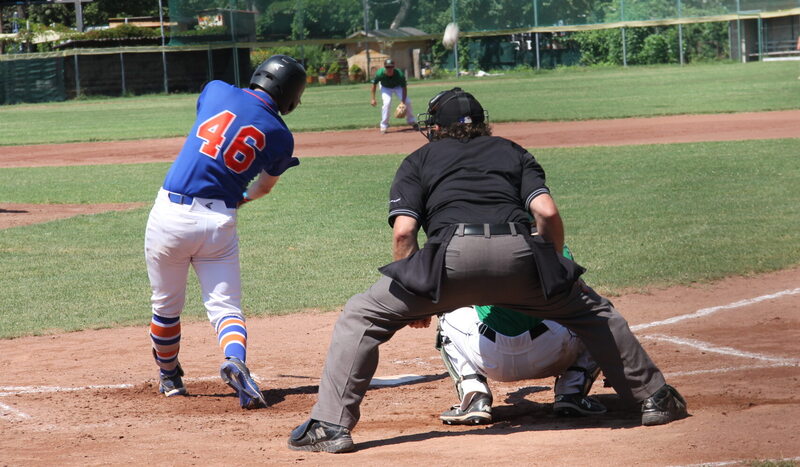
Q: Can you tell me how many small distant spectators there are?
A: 0